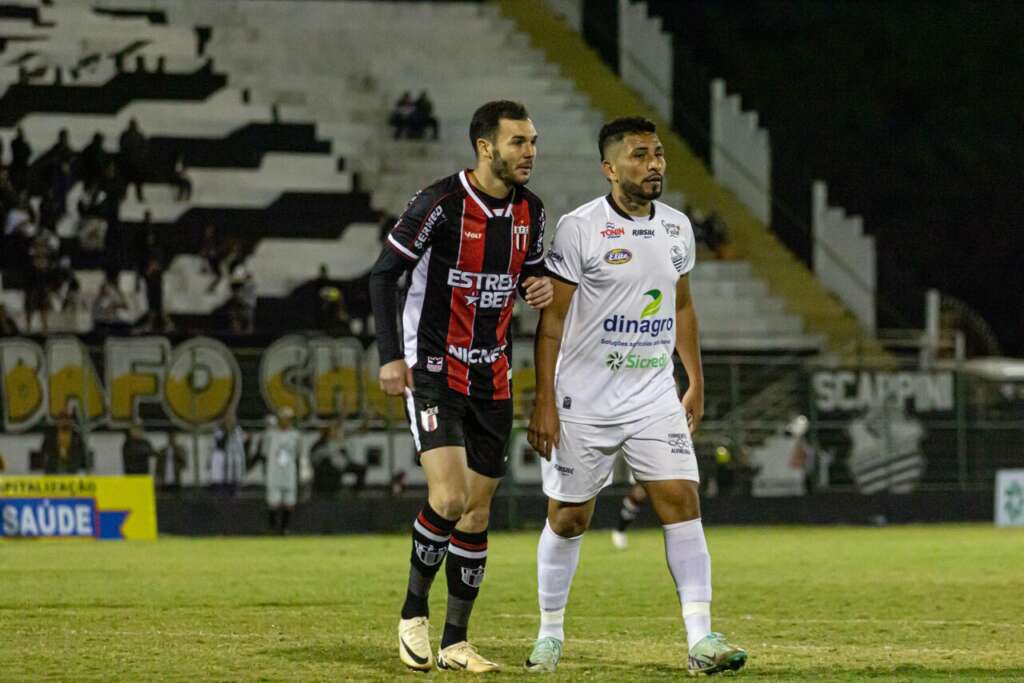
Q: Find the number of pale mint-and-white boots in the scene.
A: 2